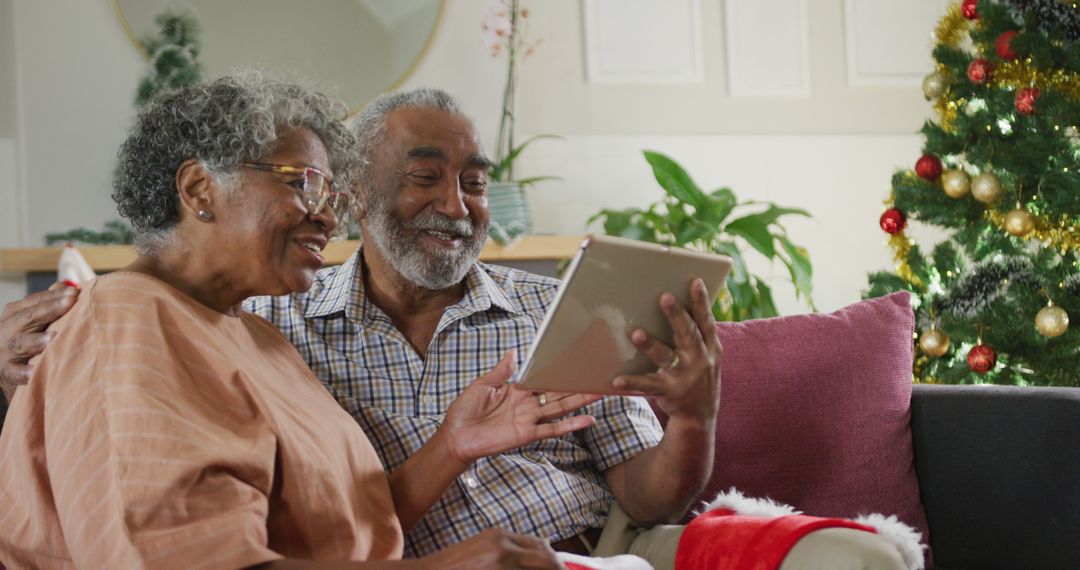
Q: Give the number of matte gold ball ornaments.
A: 6